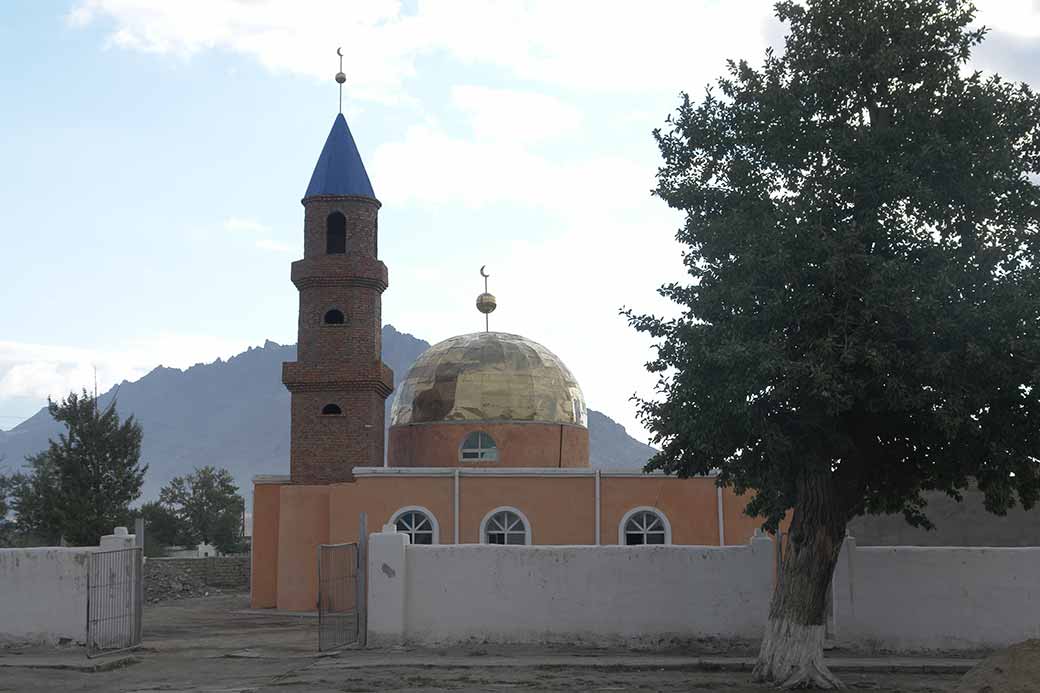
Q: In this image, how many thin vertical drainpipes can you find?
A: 3